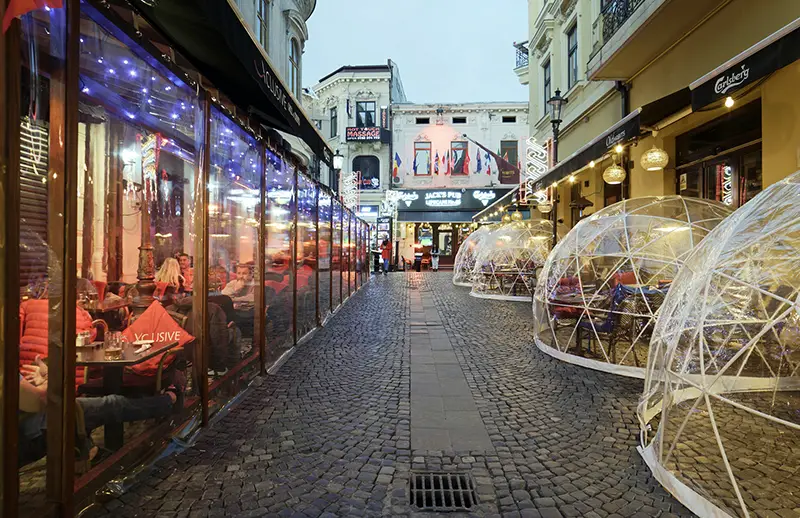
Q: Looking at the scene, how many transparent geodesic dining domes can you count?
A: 4